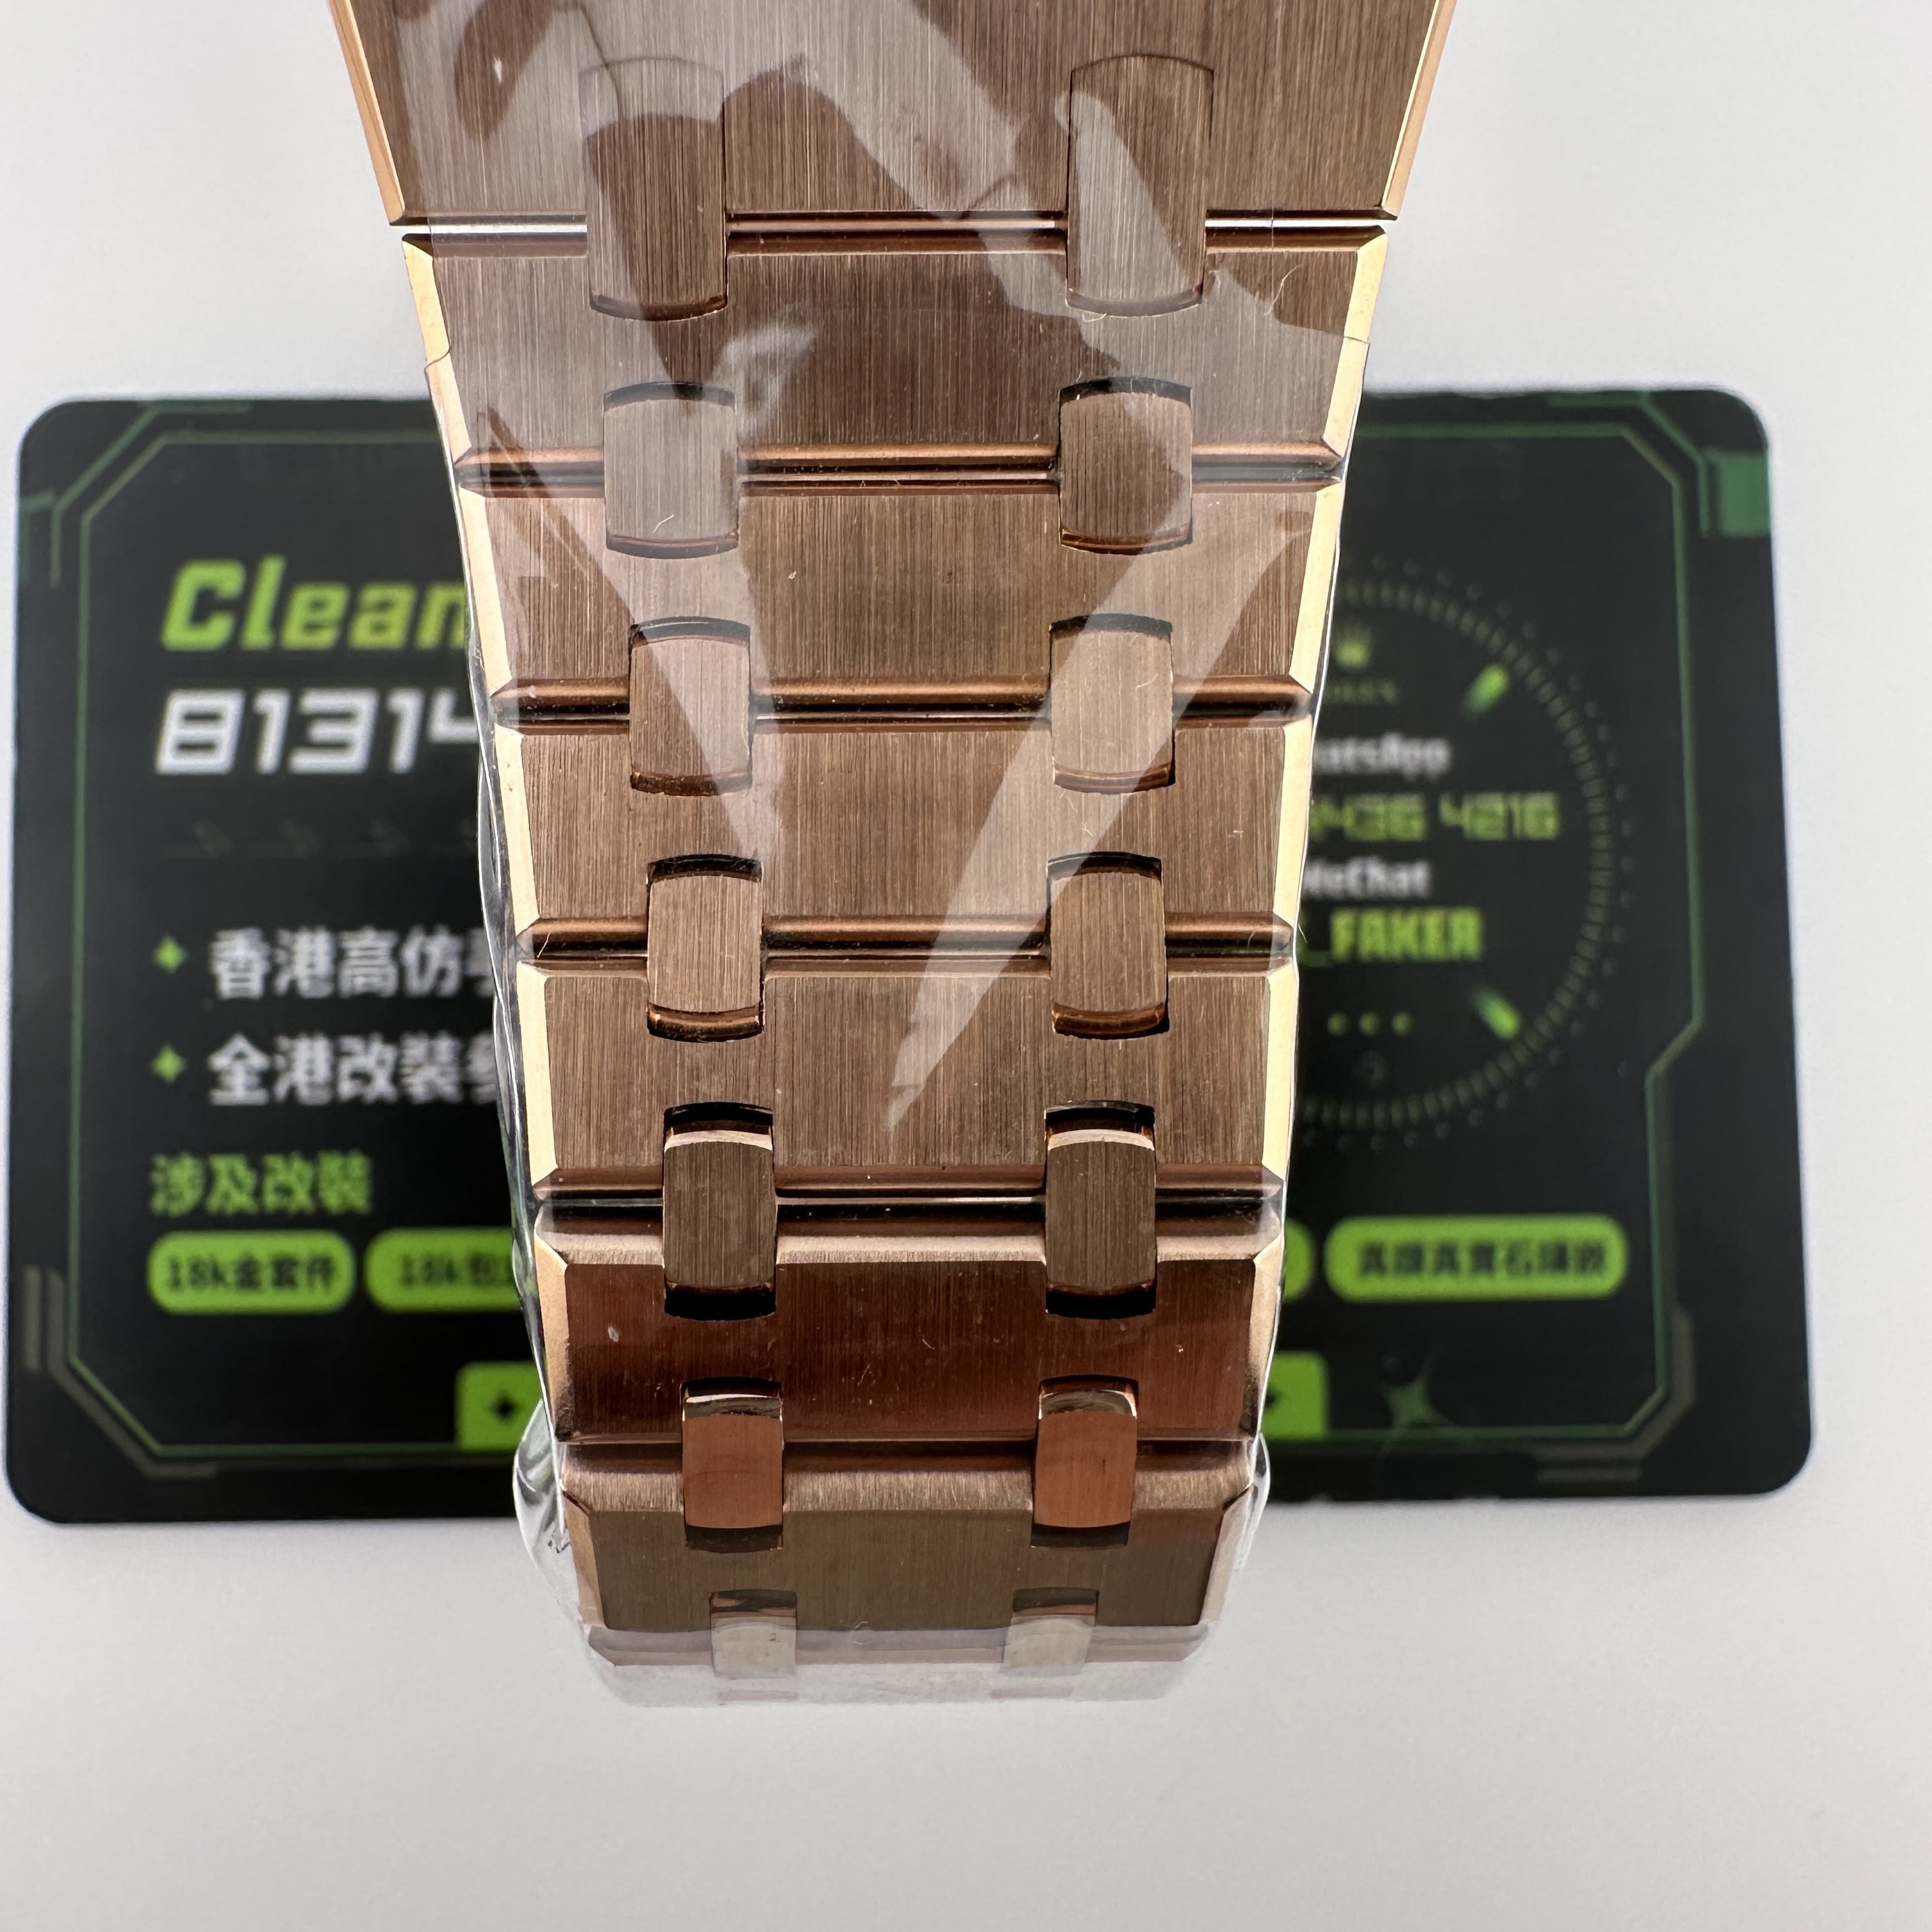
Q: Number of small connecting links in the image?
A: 14